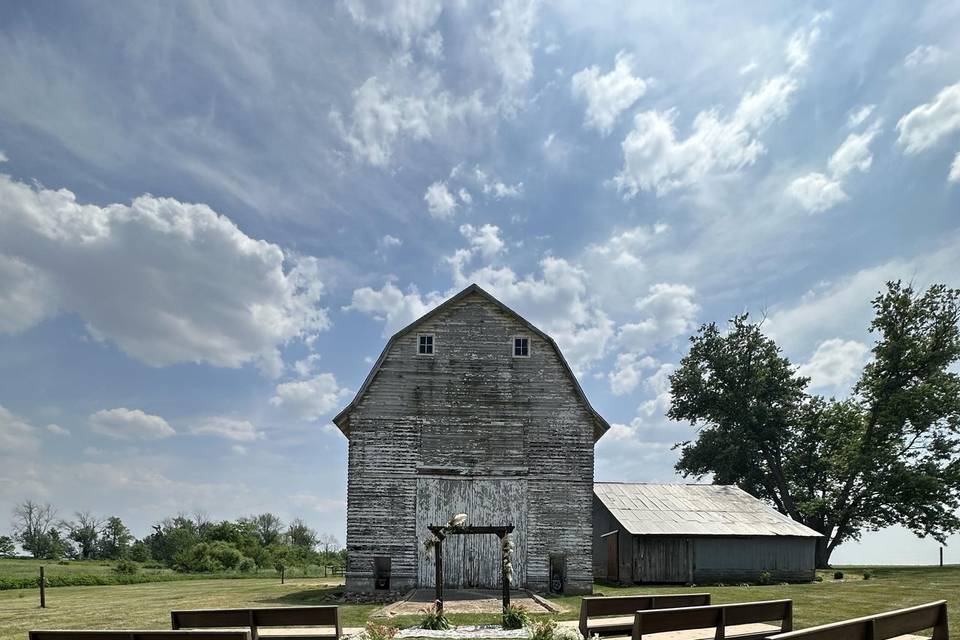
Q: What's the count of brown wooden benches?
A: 5